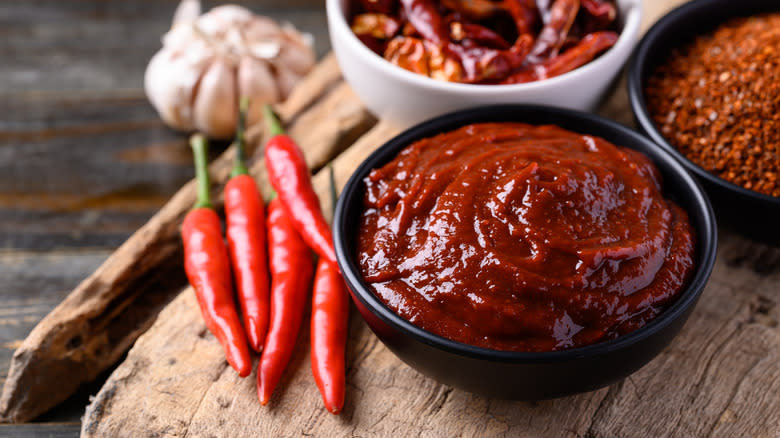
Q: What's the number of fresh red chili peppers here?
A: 5